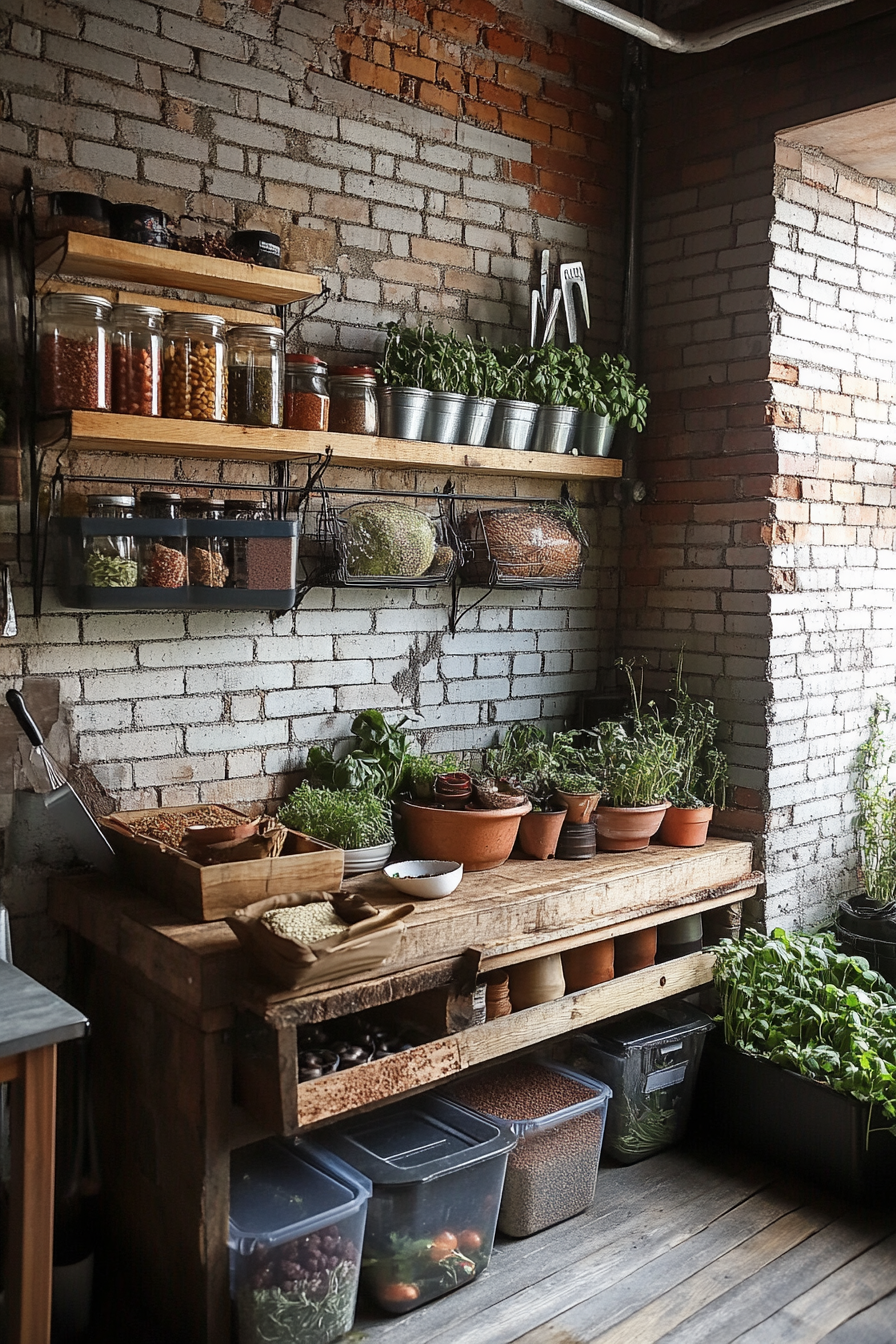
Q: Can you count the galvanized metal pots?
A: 6